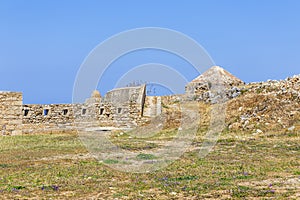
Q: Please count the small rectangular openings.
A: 6